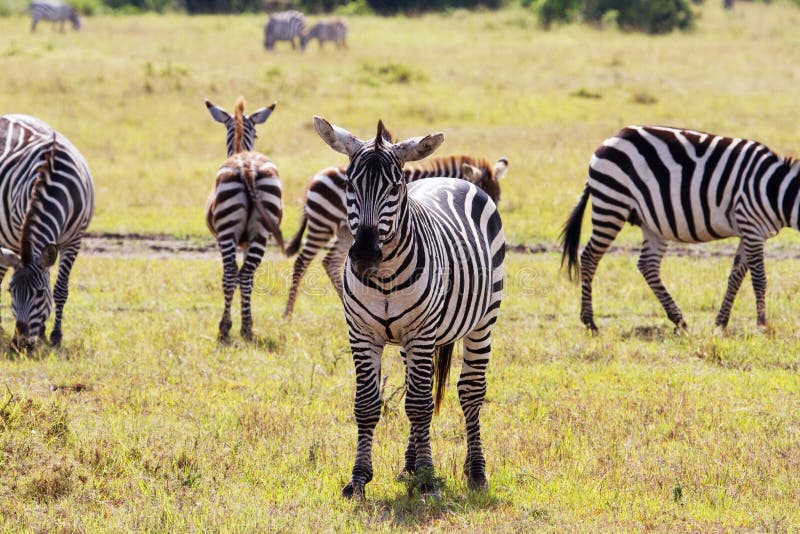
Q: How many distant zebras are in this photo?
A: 3